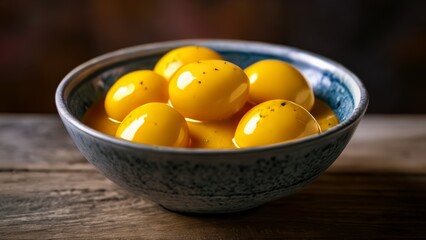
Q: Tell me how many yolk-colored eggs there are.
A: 6